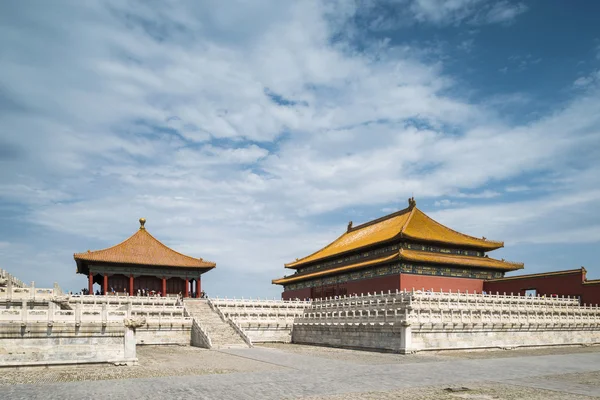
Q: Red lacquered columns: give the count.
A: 6